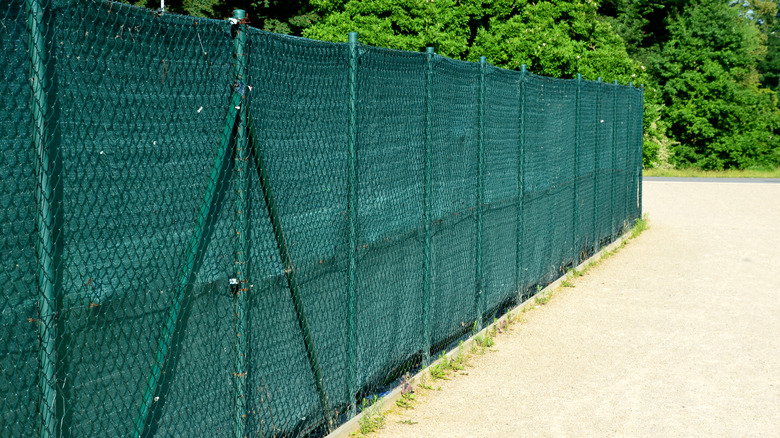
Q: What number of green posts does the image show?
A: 11